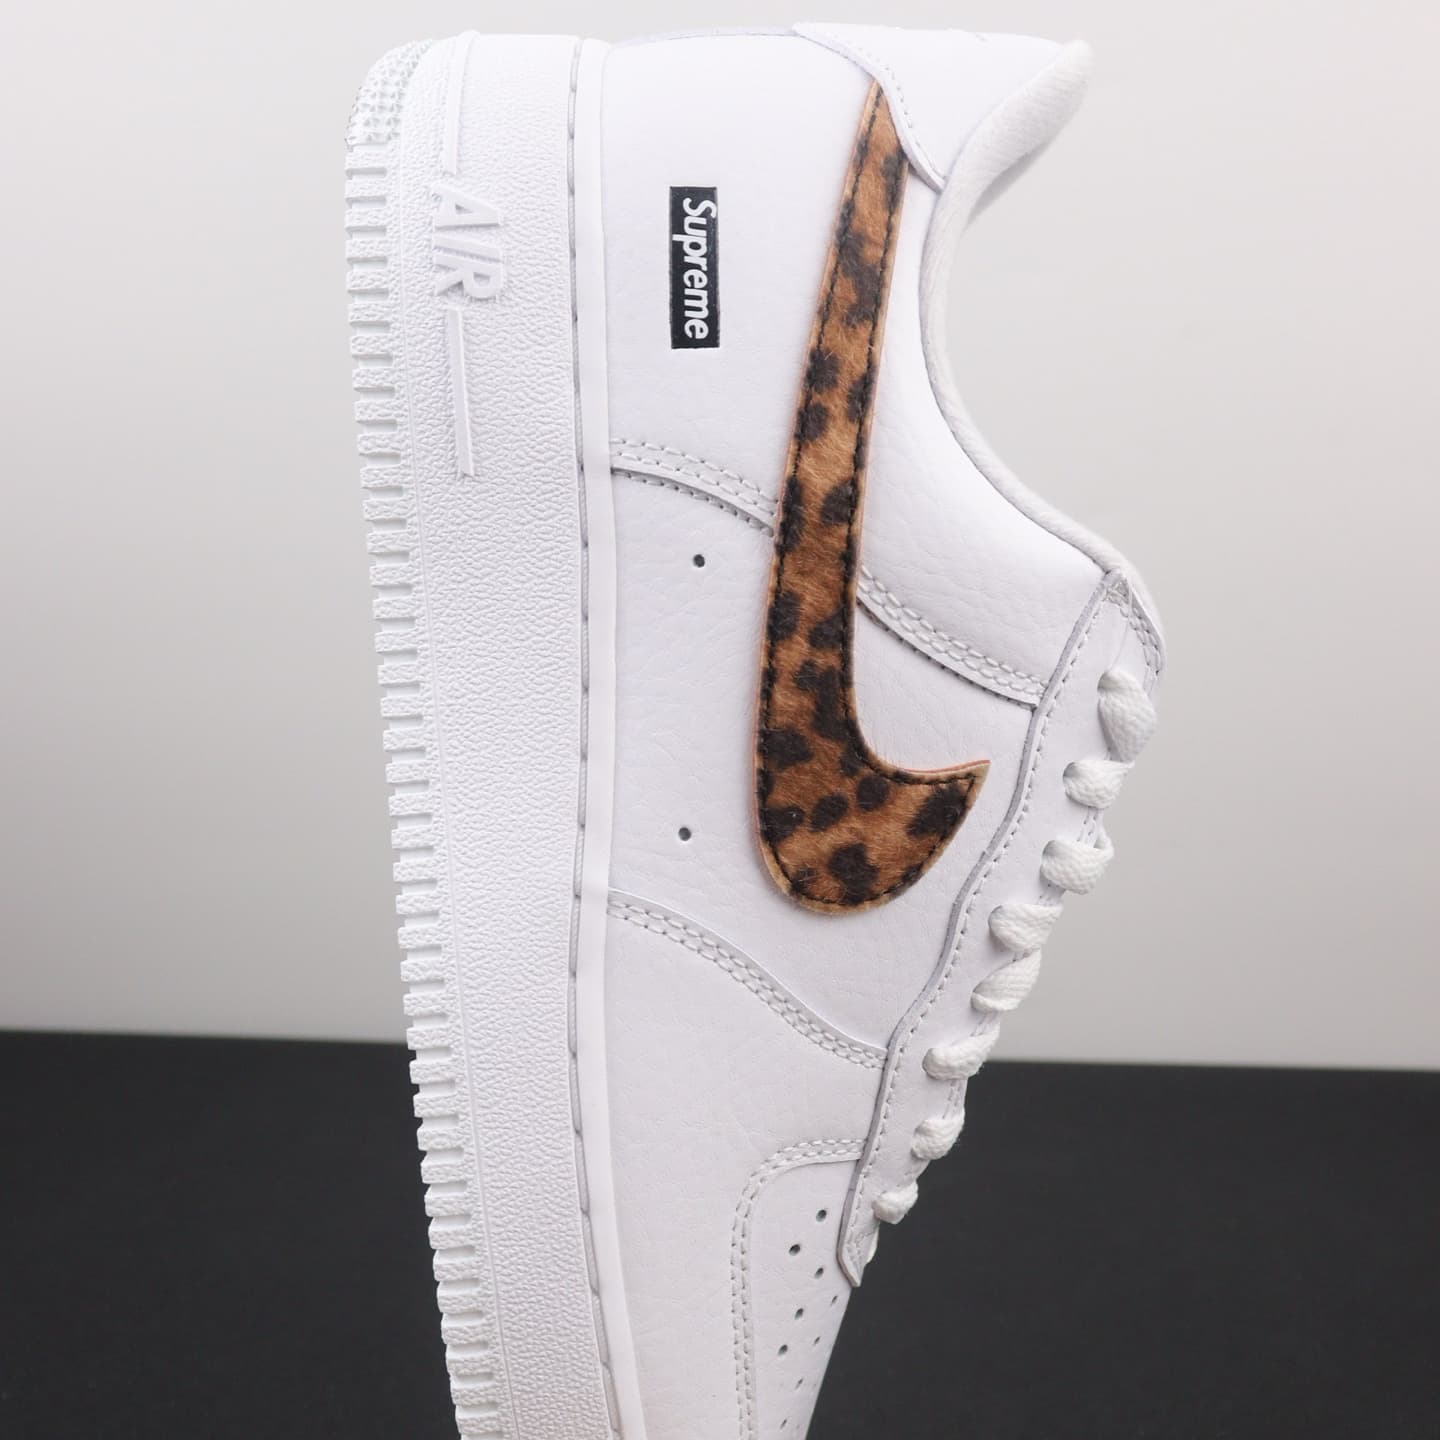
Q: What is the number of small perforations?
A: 11